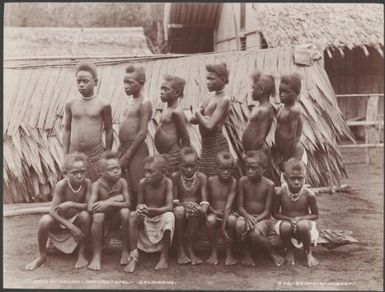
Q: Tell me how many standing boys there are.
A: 6